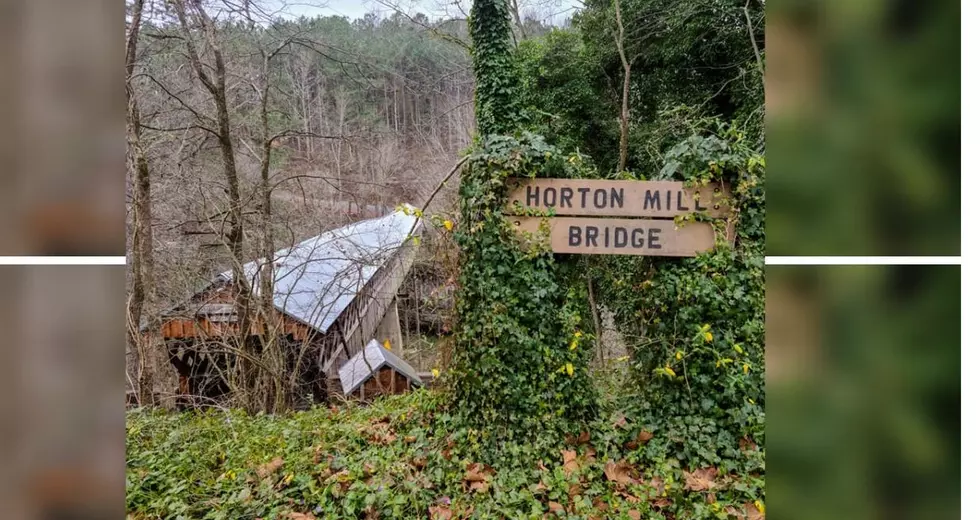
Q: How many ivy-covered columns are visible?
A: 2